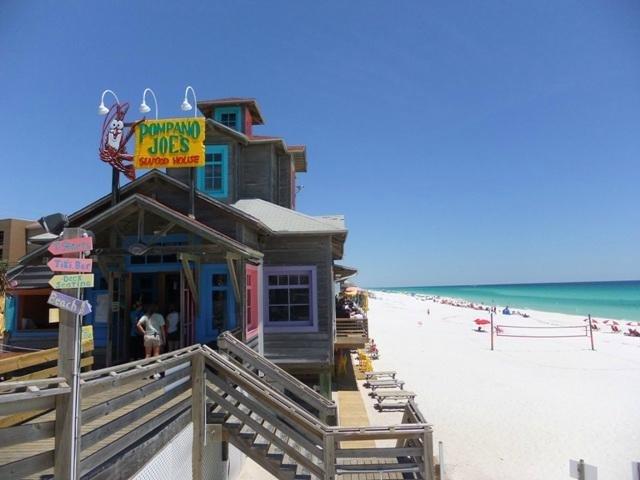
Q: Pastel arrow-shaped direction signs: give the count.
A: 4